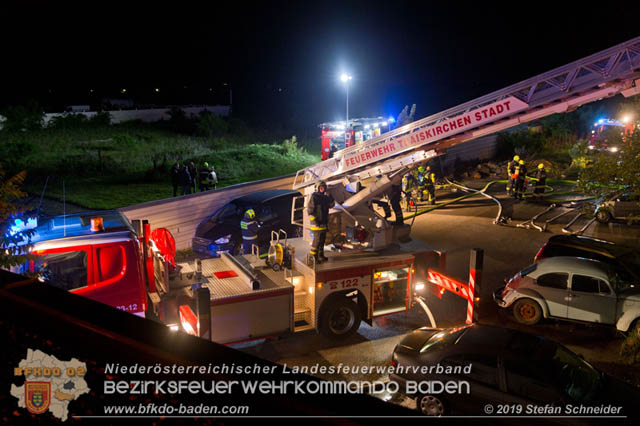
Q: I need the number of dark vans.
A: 1